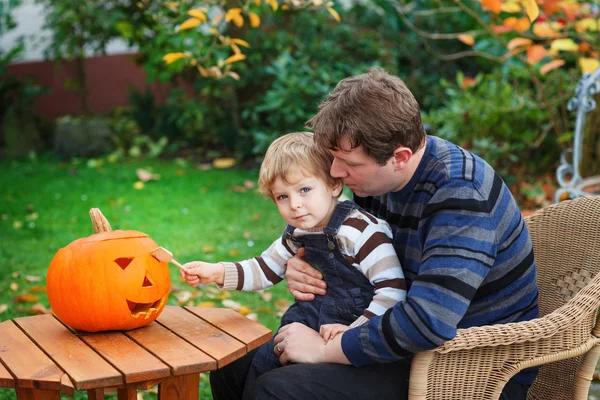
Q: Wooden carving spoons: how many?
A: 1